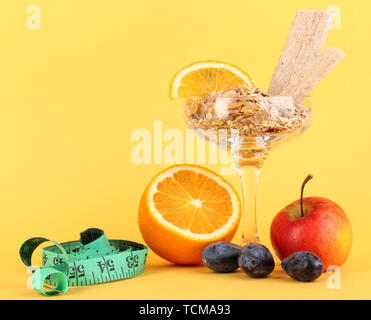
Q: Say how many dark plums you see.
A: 3